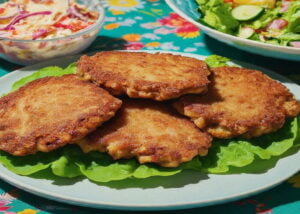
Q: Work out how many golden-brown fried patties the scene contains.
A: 4